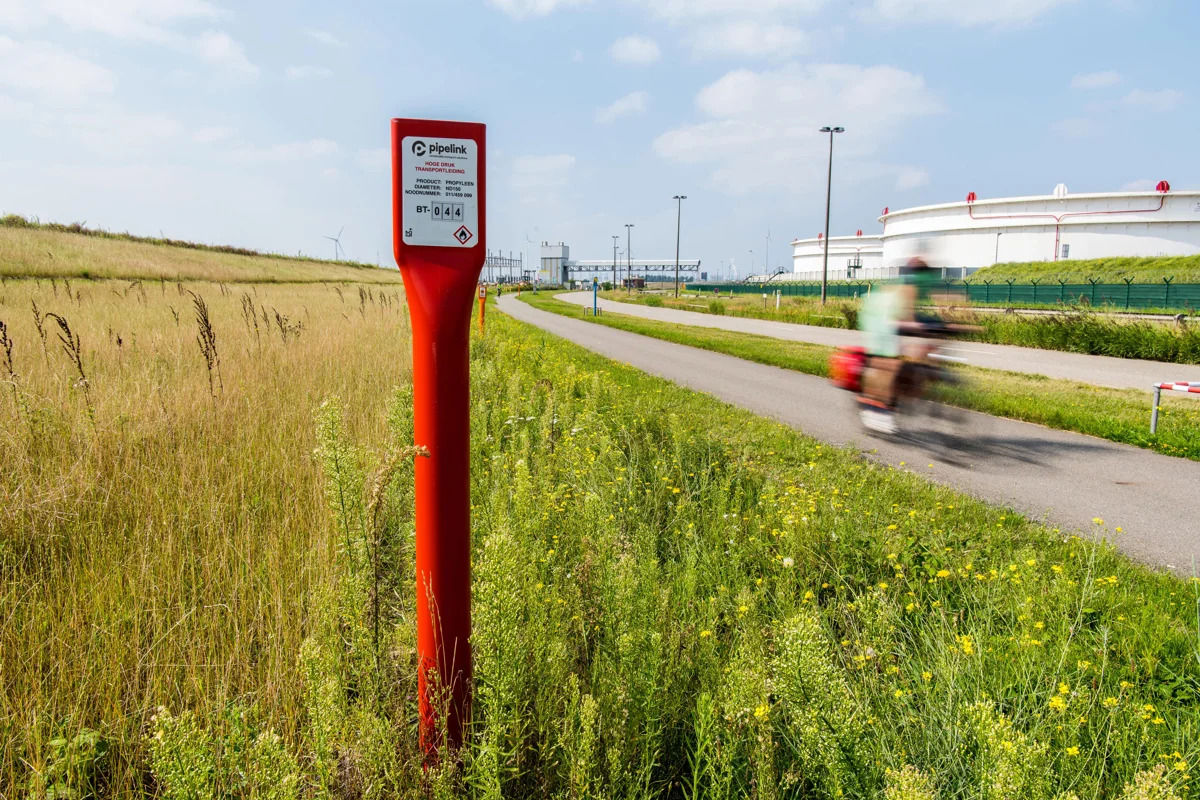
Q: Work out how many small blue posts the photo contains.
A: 1